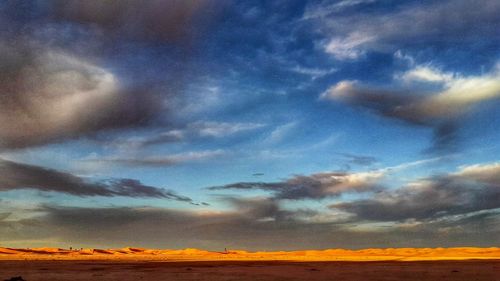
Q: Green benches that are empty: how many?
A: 0